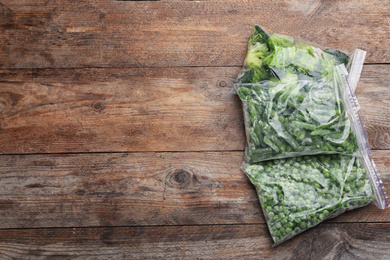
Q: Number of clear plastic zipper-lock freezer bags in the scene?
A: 3